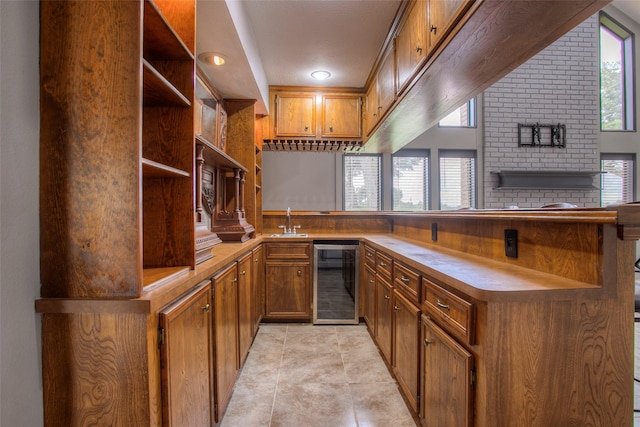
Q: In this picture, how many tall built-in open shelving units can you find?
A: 2